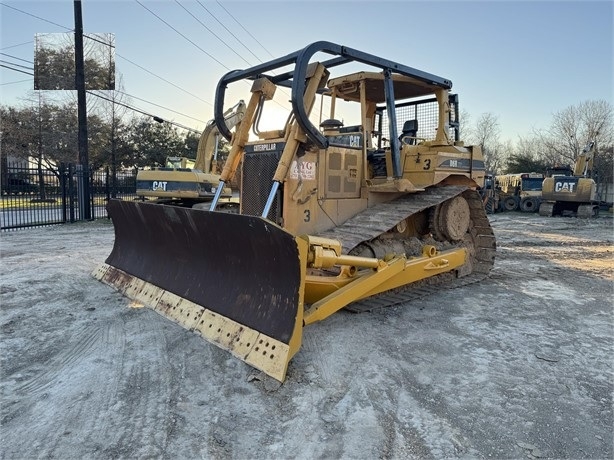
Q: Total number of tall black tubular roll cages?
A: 1